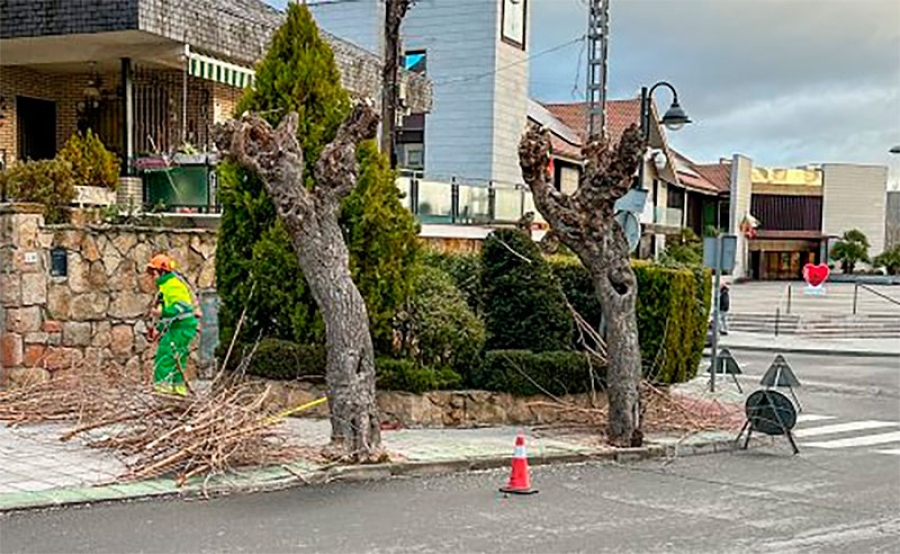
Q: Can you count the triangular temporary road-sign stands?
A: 2